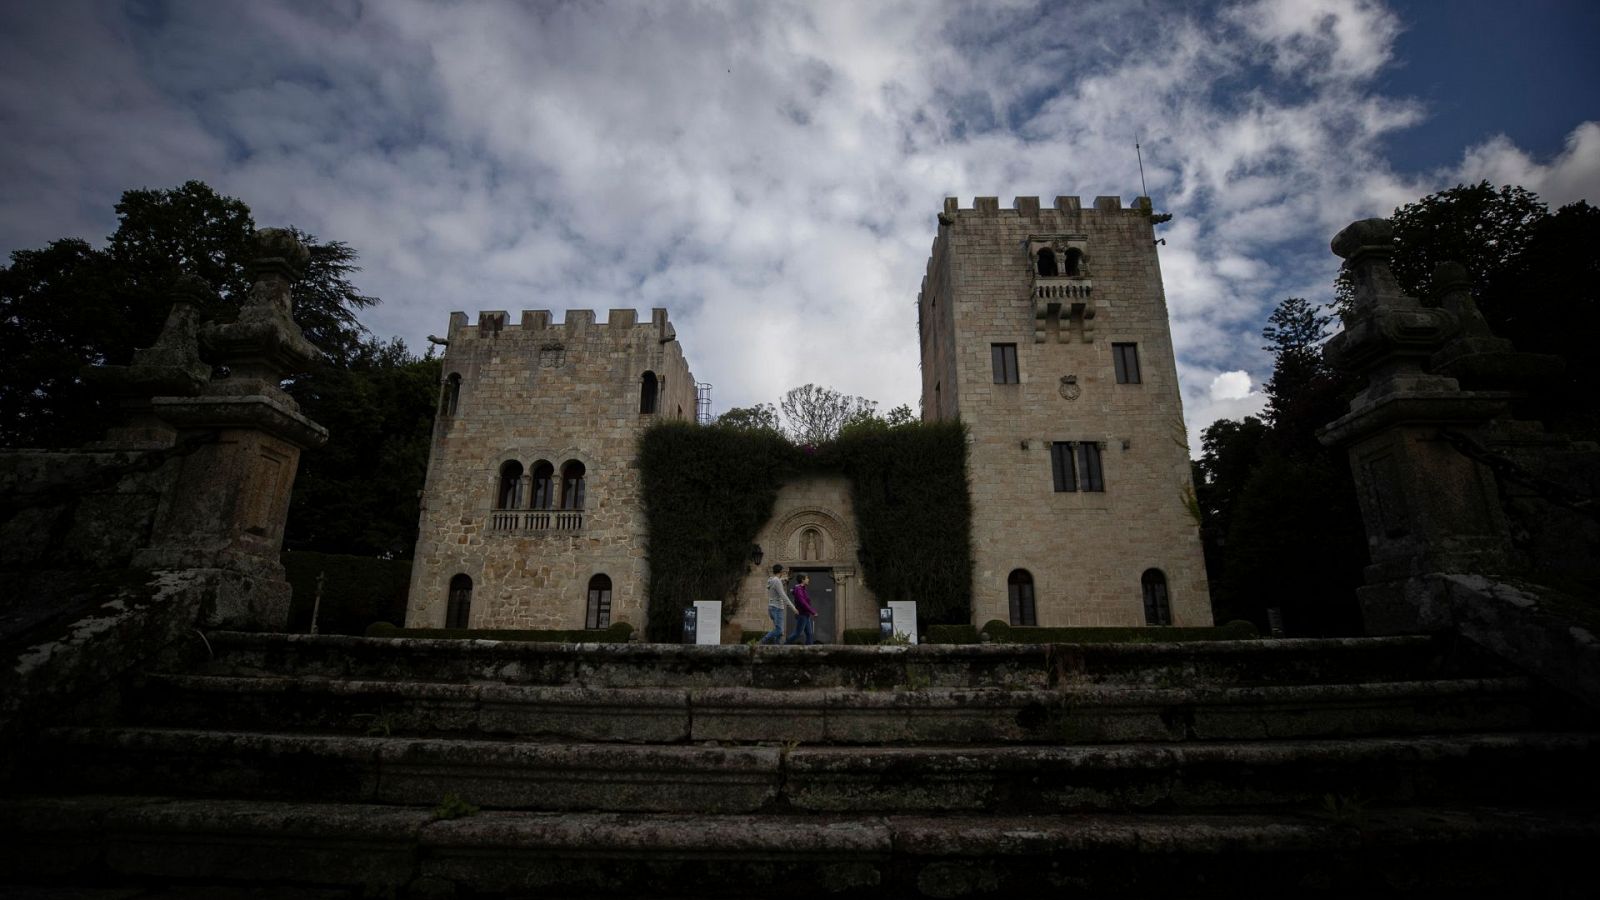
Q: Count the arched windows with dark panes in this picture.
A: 11